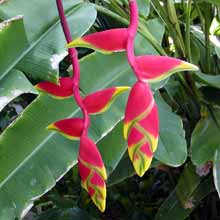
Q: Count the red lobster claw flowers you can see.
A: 2